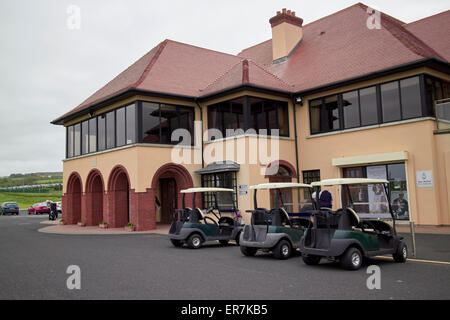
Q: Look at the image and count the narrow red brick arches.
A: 3